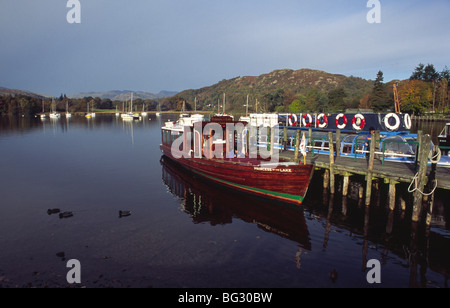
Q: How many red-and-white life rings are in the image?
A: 5